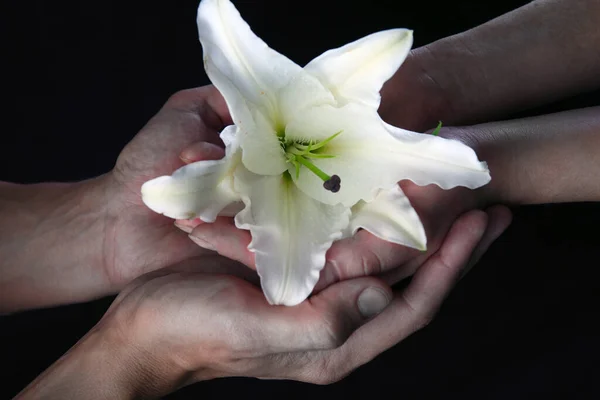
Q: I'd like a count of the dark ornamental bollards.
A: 0